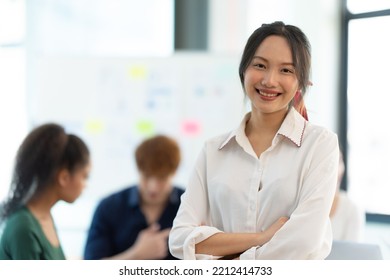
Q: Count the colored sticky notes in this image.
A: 4